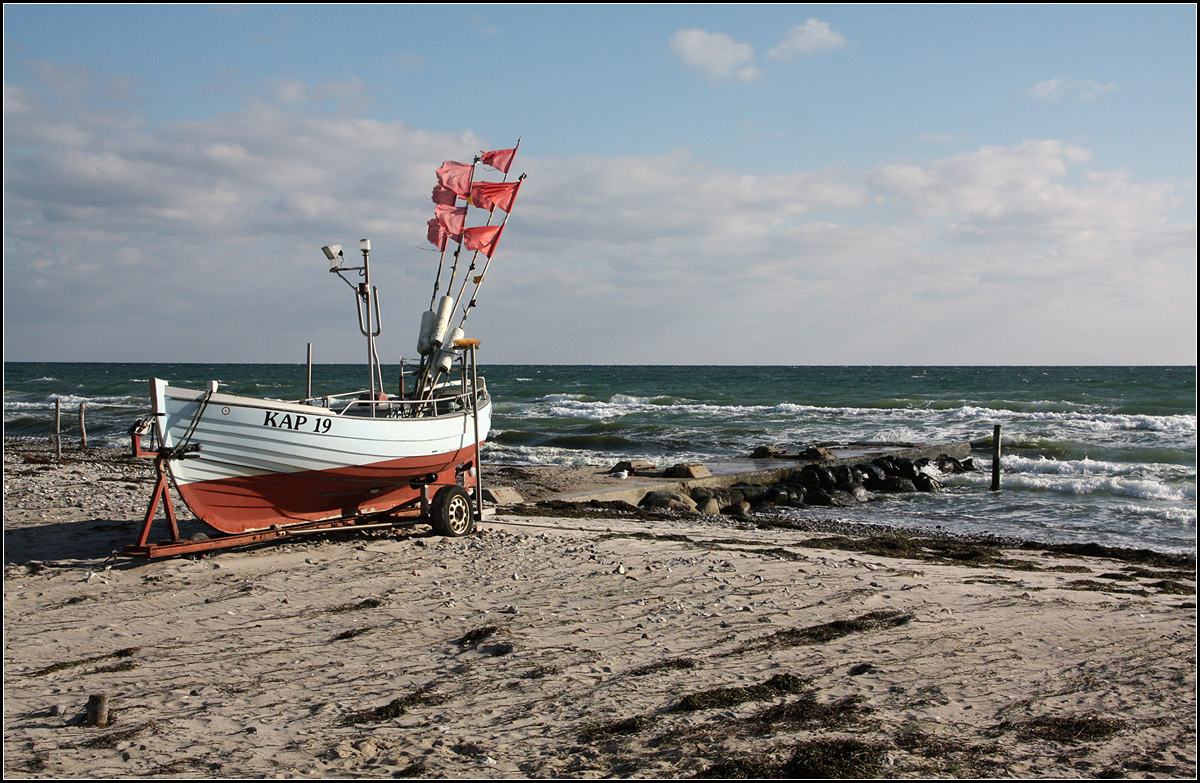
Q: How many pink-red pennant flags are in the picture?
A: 7